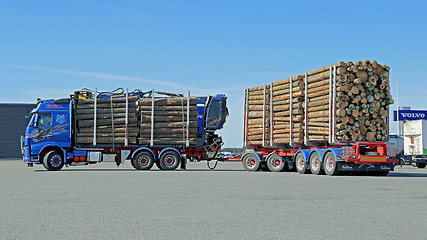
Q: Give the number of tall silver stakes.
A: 12